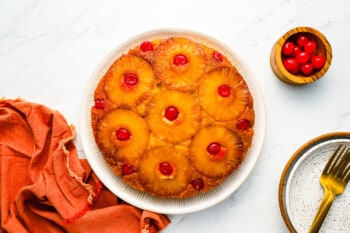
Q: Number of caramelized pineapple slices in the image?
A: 7